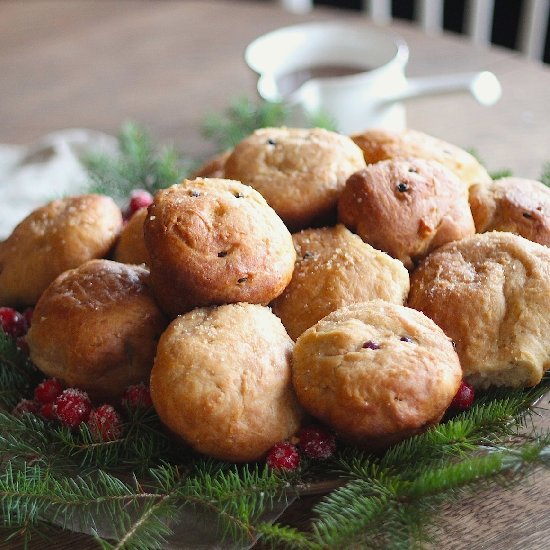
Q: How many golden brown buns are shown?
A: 13